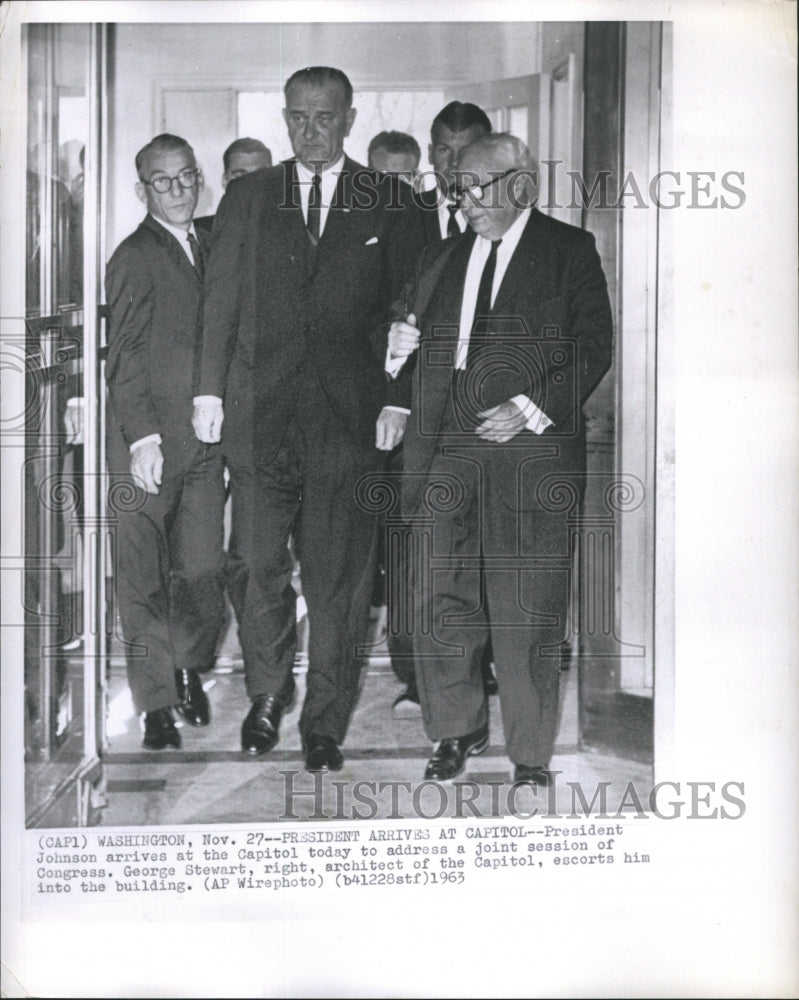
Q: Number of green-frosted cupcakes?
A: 0